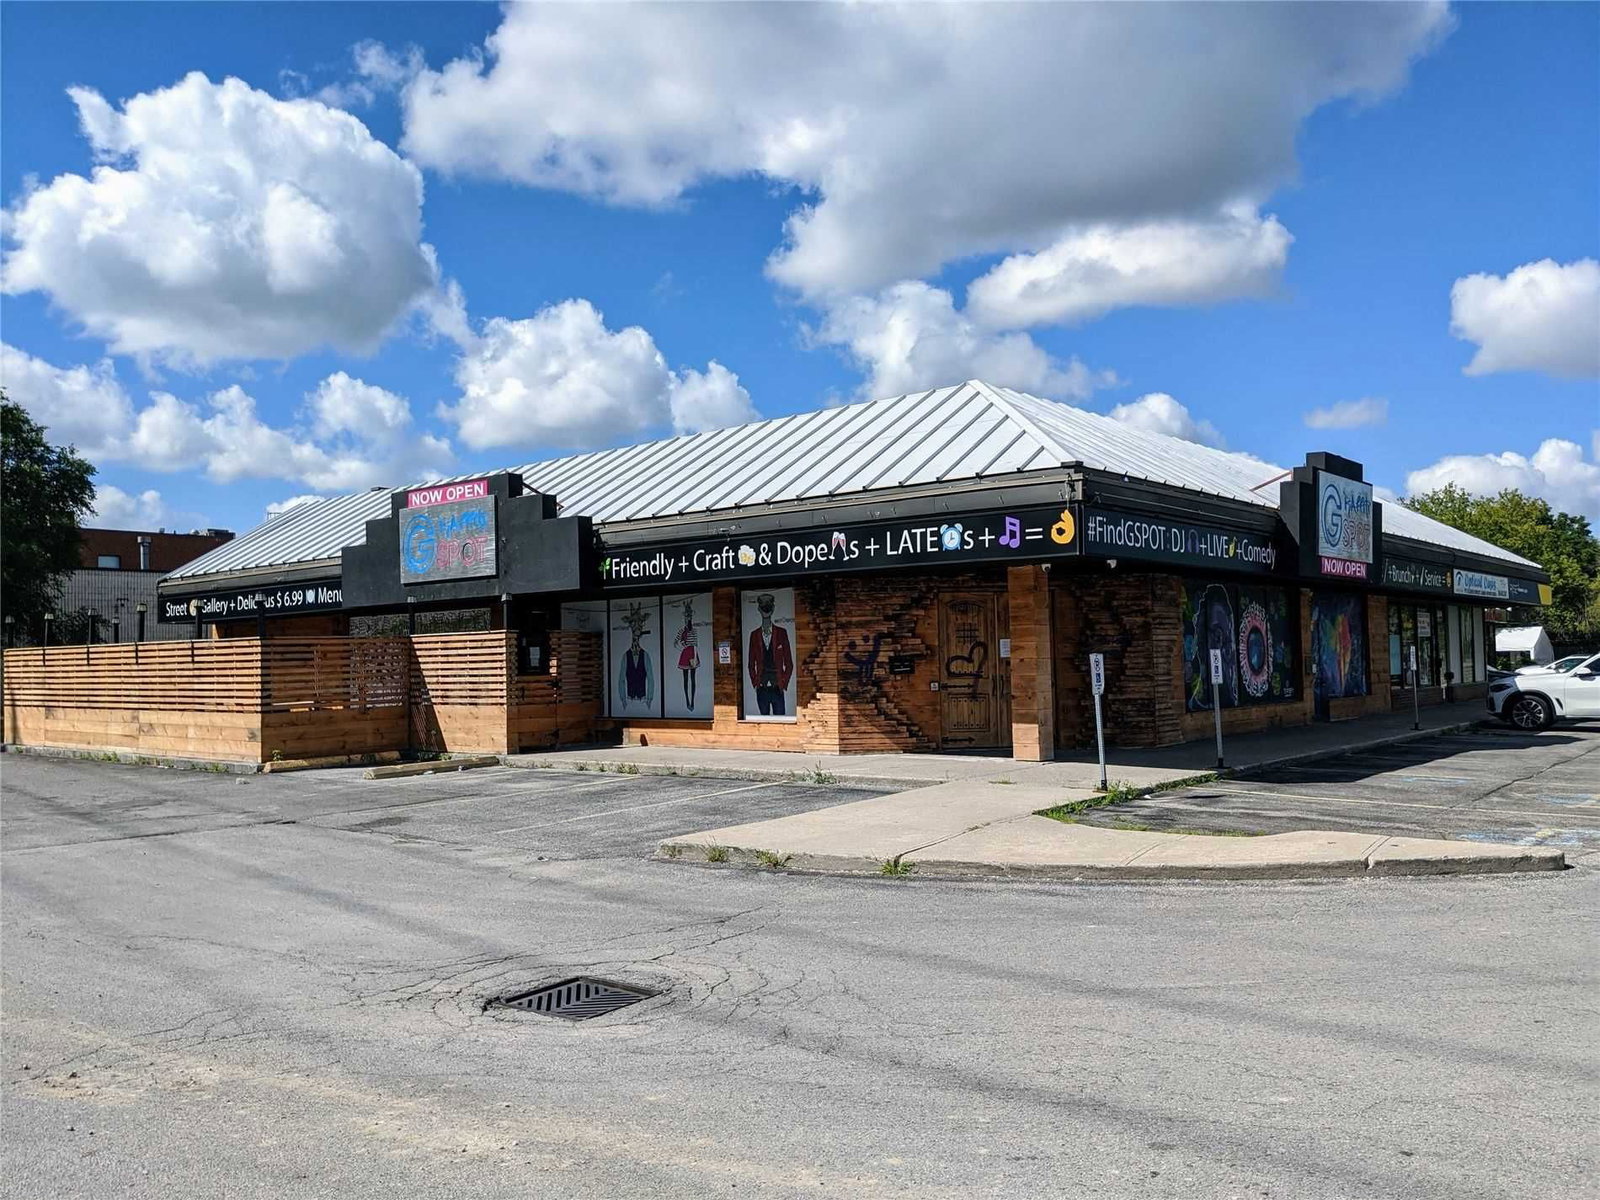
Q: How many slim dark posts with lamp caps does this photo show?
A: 9